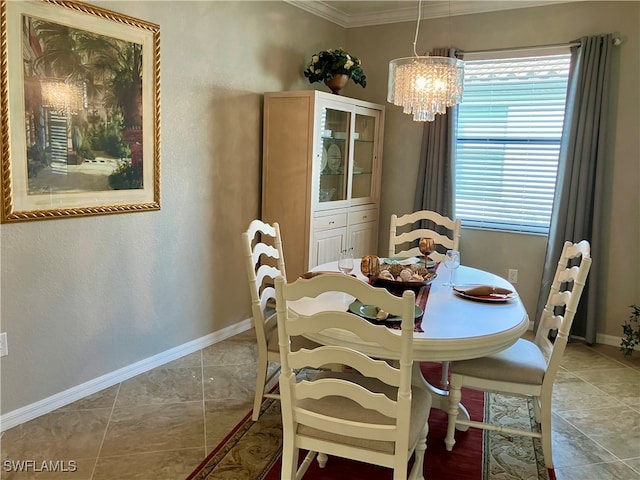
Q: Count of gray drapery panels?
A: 2